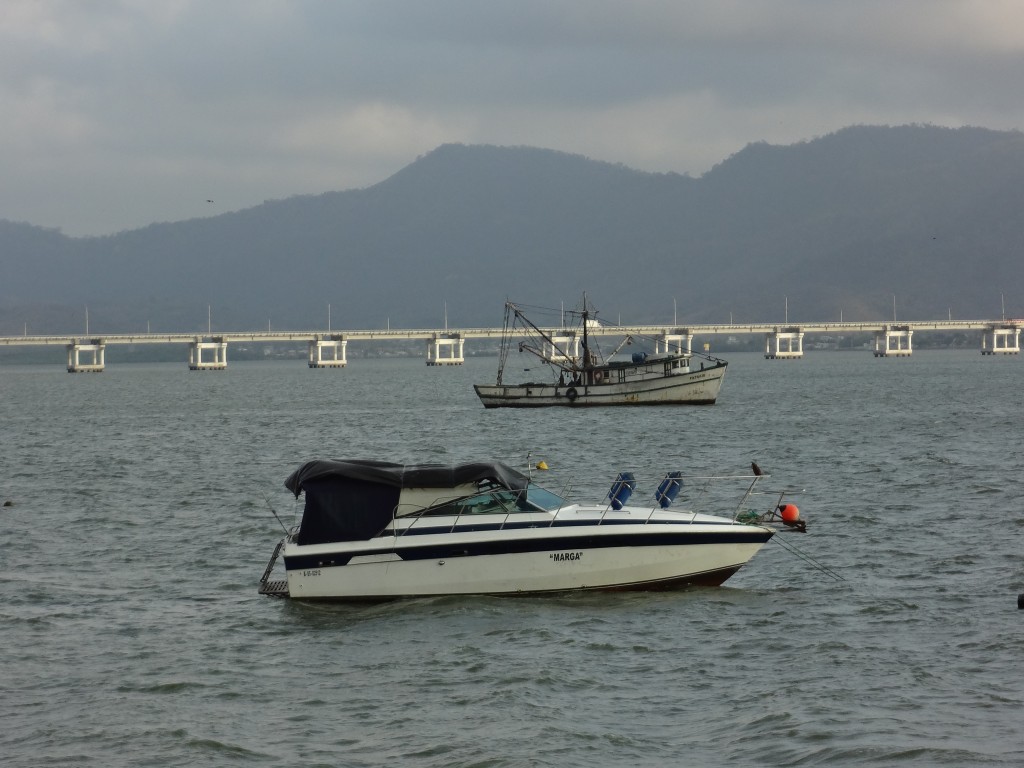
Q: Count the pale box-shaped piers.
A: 9